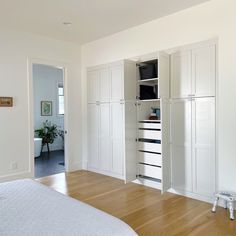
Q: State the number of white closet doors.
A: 14